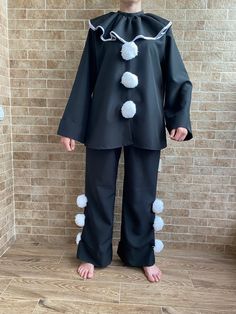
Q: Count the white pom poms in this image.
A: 9